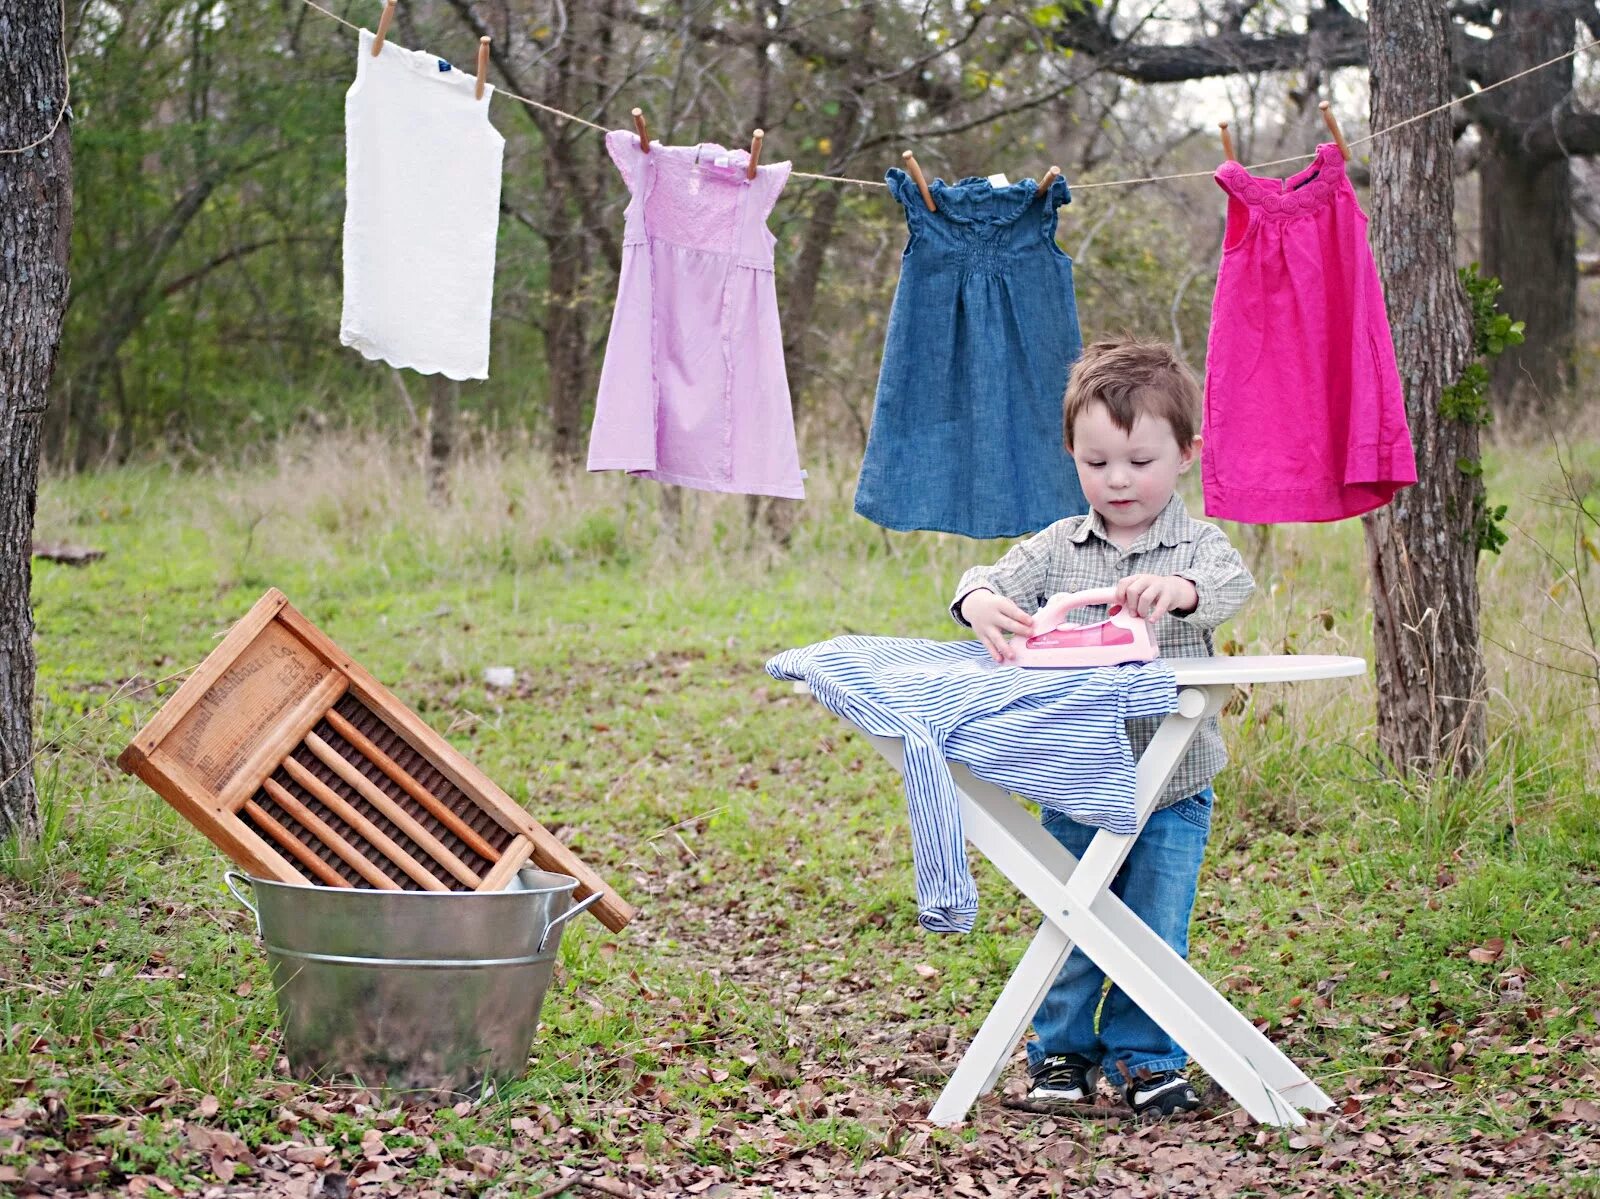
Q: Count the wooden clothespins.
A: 8